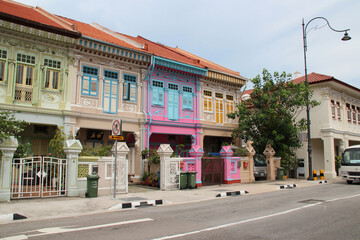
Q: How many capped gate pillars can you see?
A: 8